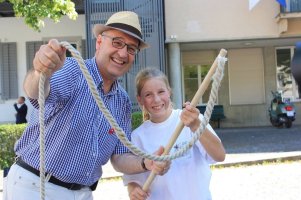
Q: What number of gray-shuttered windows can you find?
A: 2